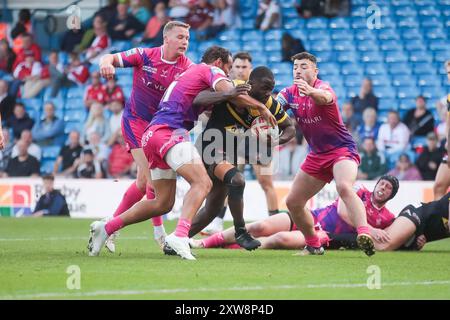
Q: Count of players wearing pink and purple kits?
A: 4